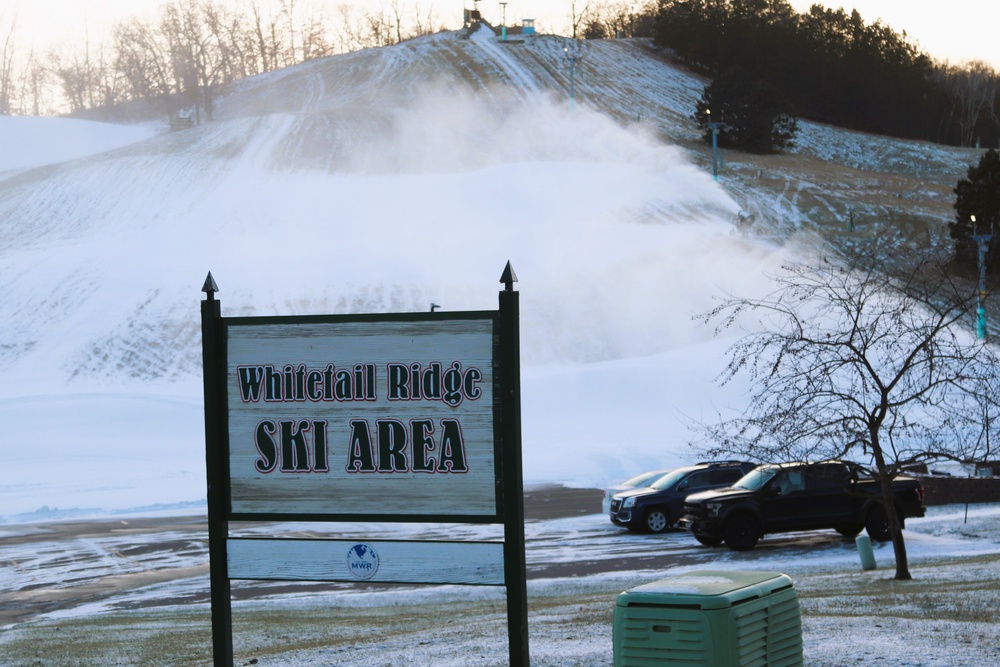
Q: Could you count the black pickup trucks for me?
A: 1